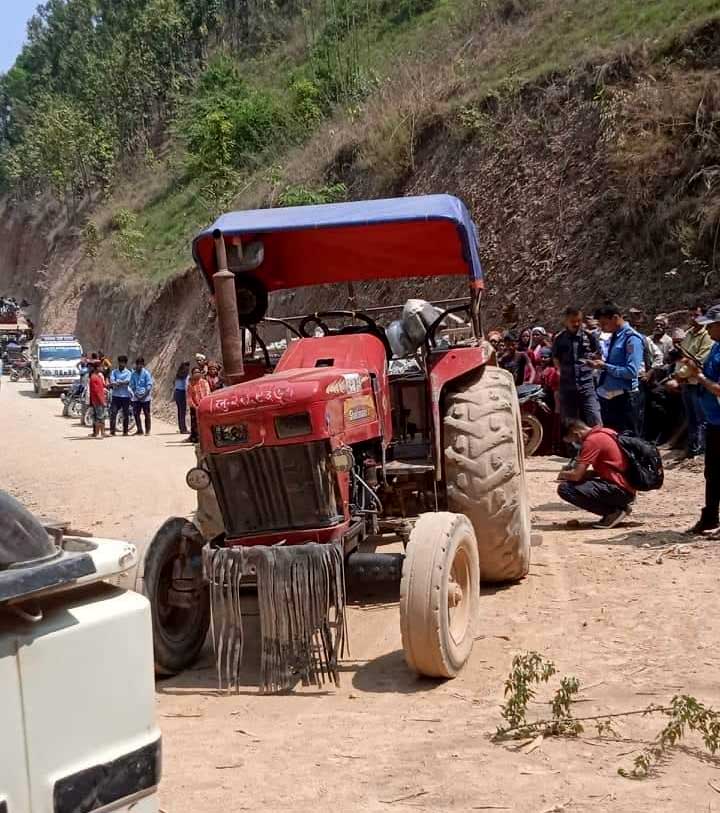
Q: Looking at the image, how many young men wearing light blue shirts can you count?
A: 2